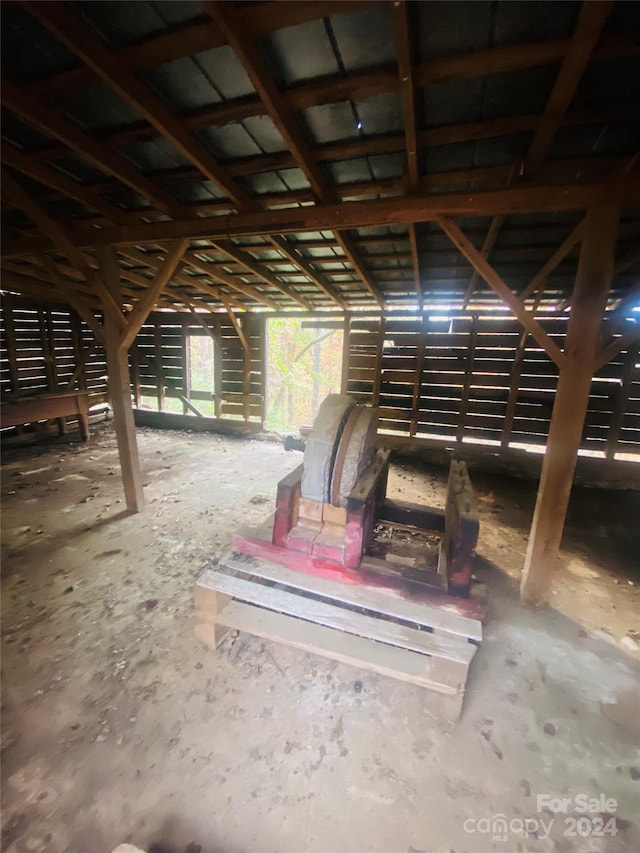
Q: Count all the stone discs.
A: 2